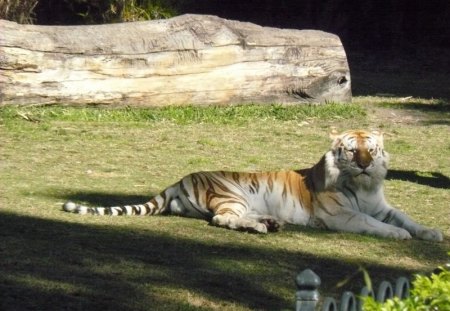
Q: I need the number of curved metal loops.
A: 5